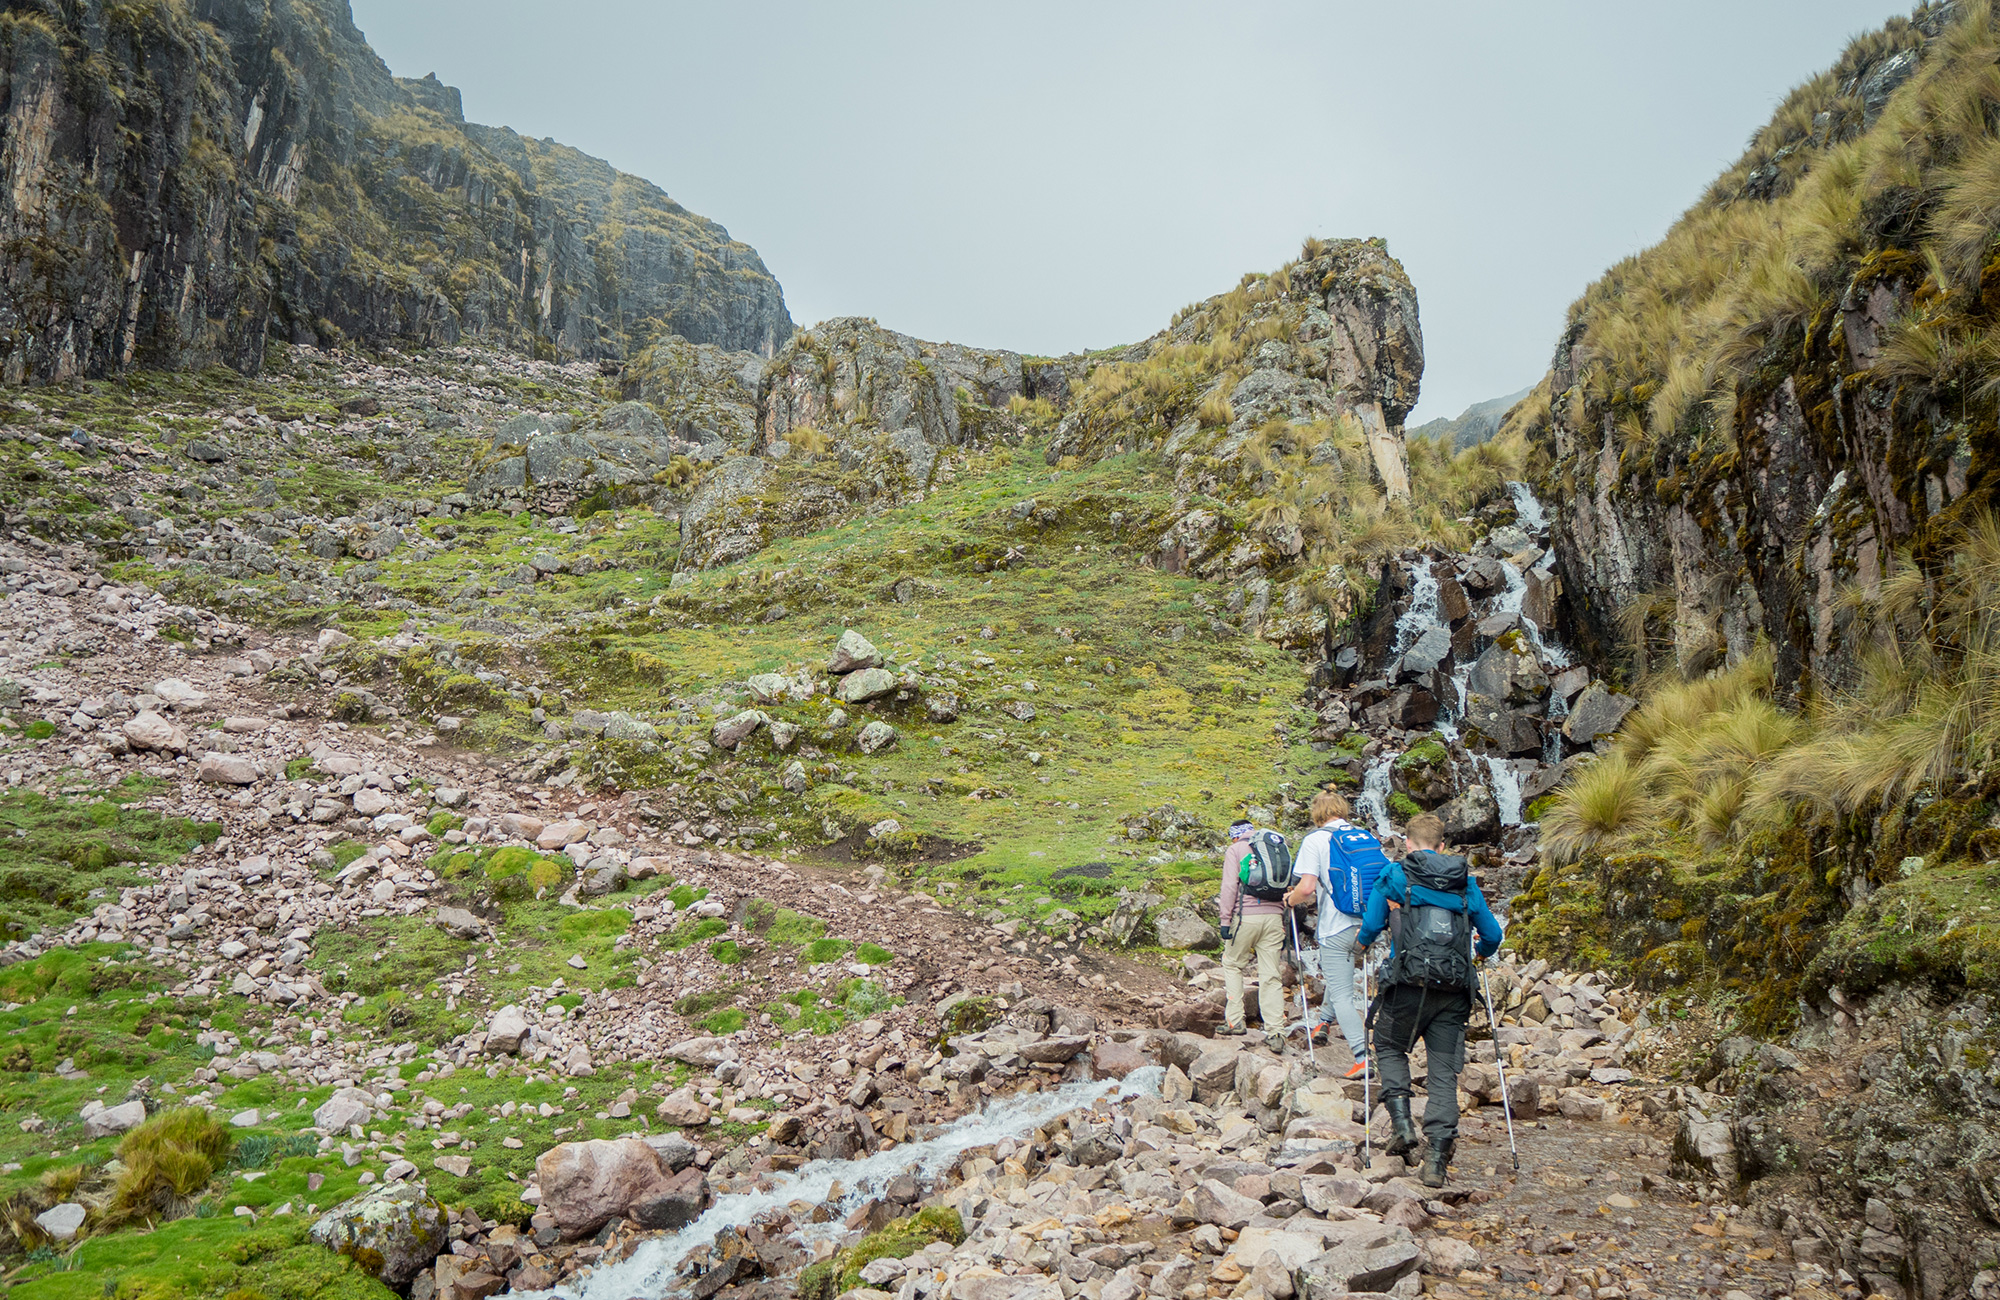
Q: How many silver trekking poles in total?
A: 3